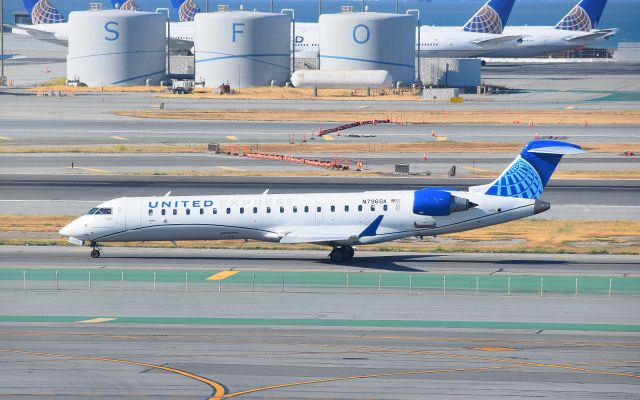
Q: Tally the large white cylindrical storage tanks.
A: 3